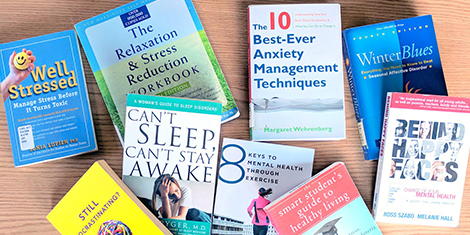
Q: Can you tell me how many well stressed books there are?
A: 1